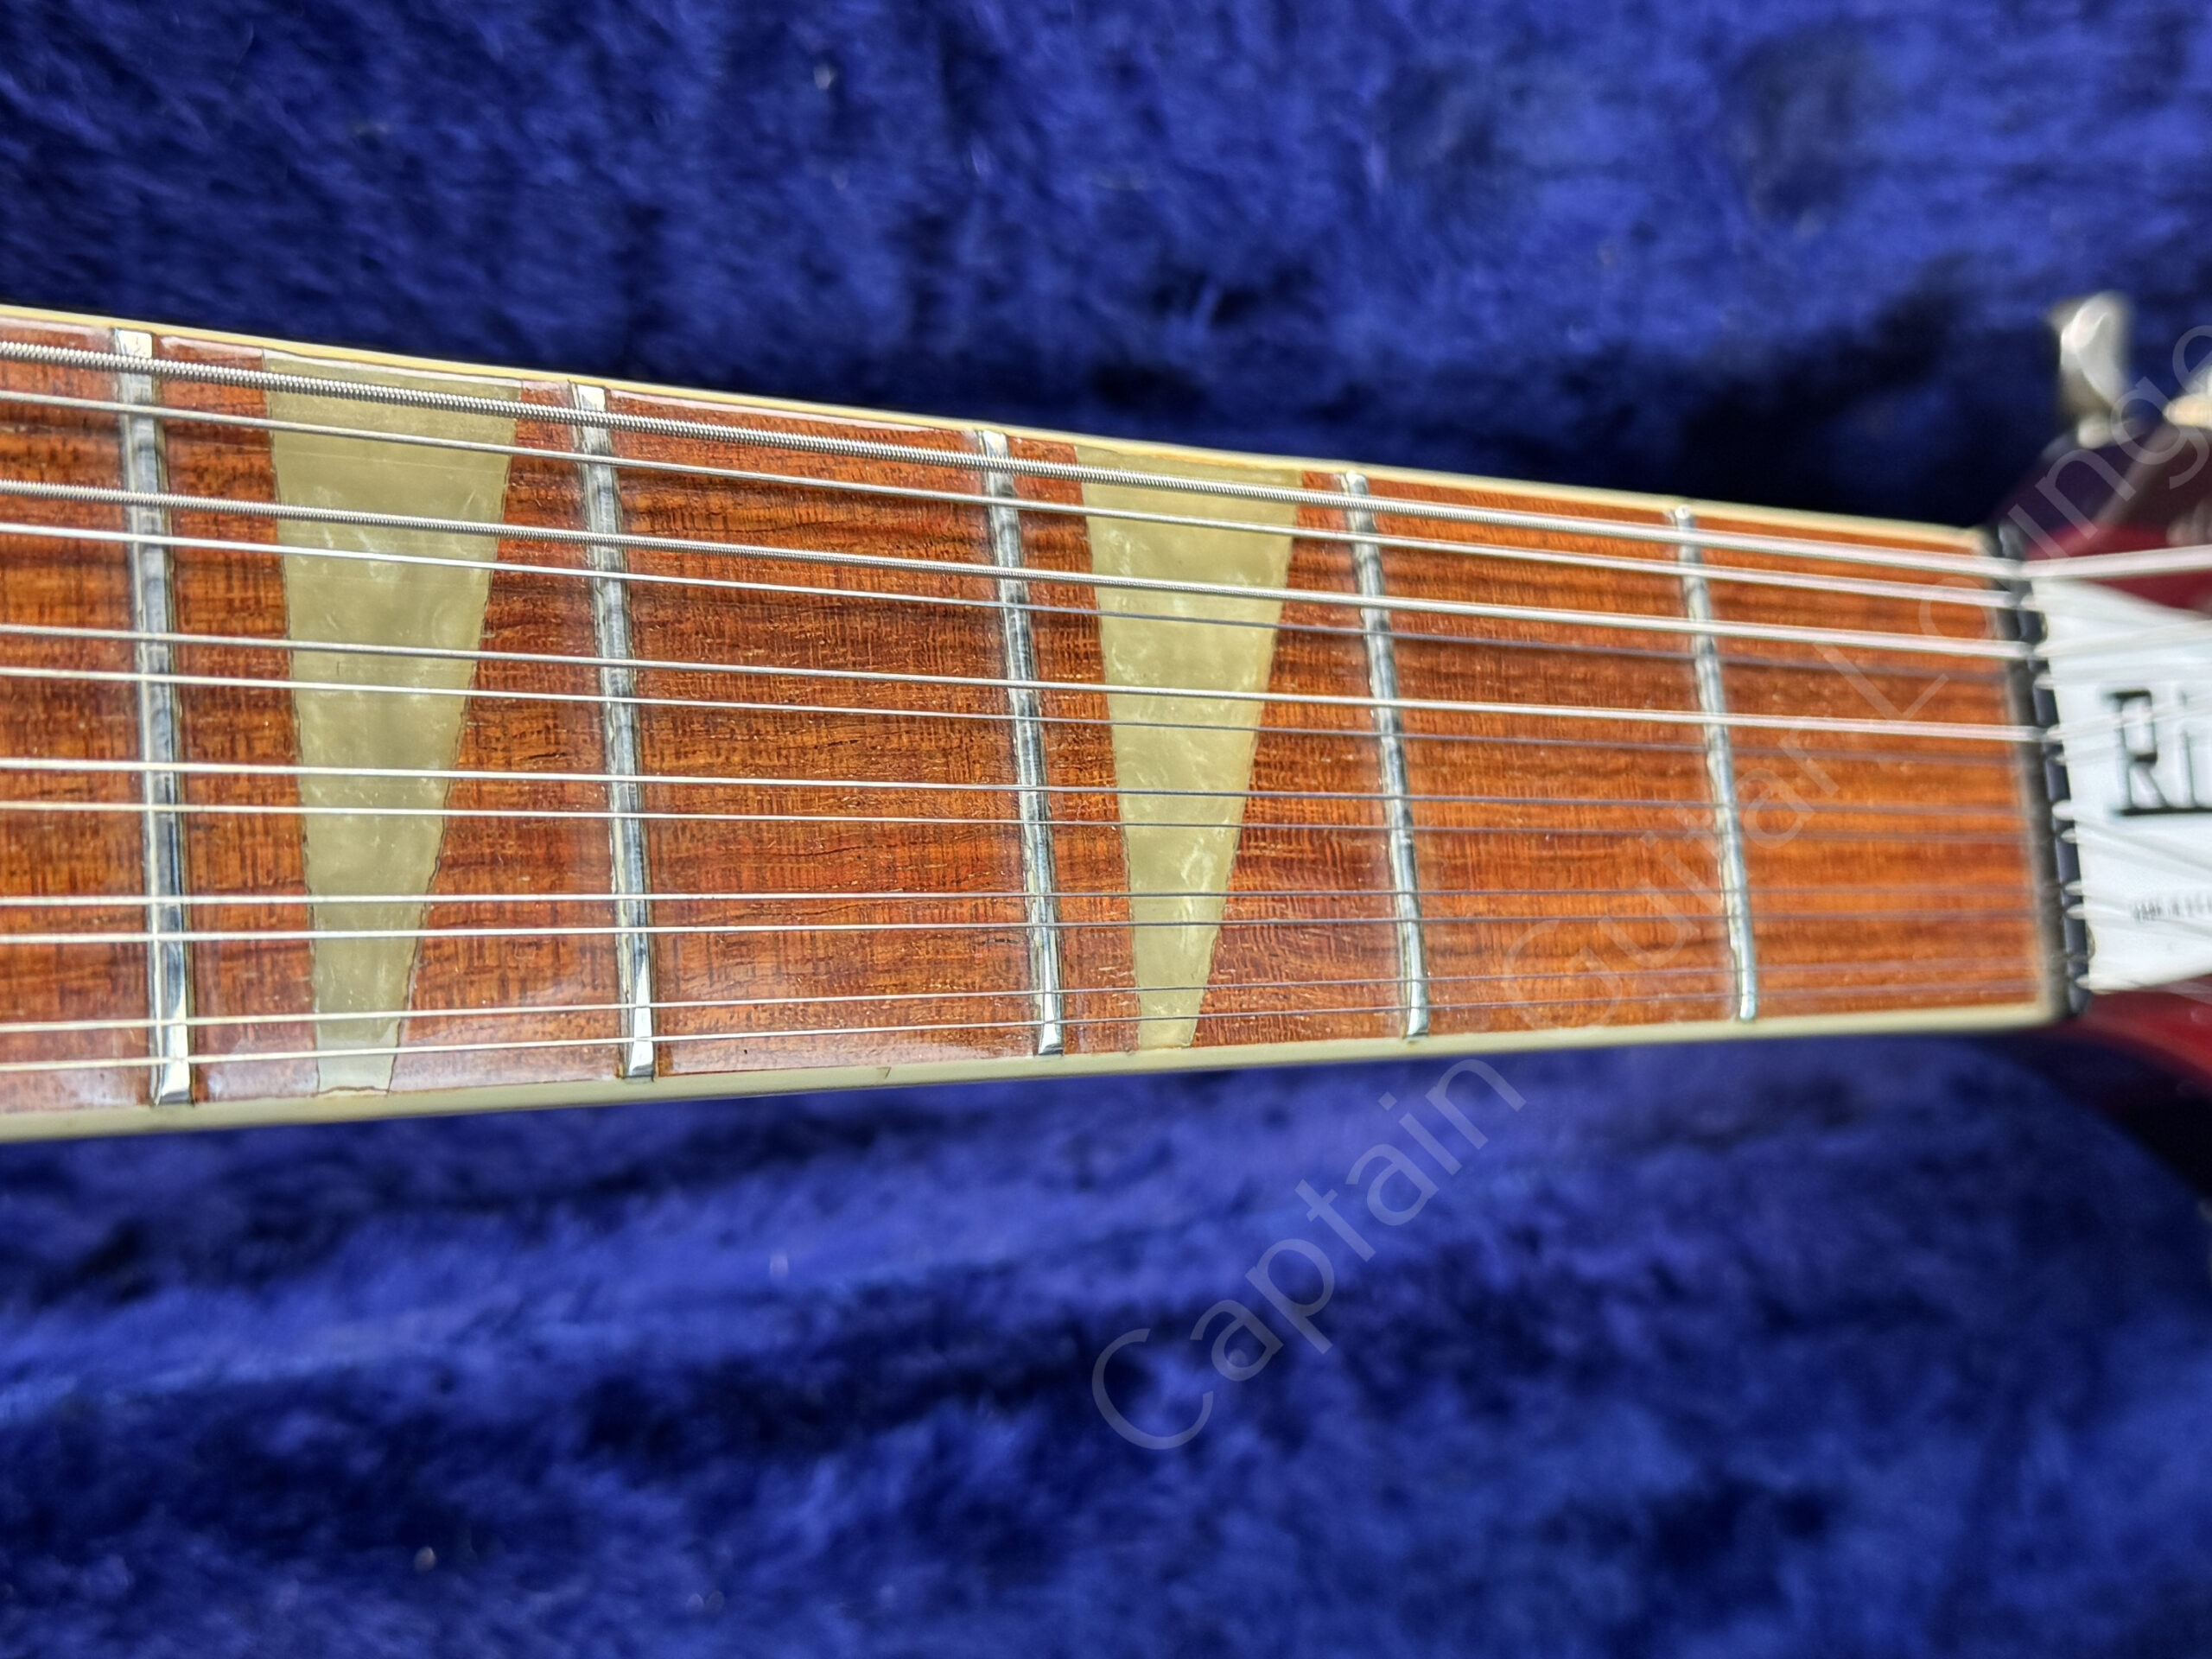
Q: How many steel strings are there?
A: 12